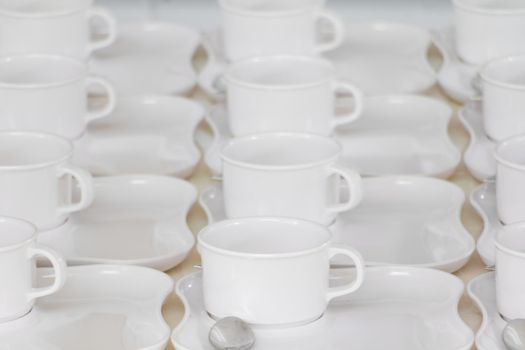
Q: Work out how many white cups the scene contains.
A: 12